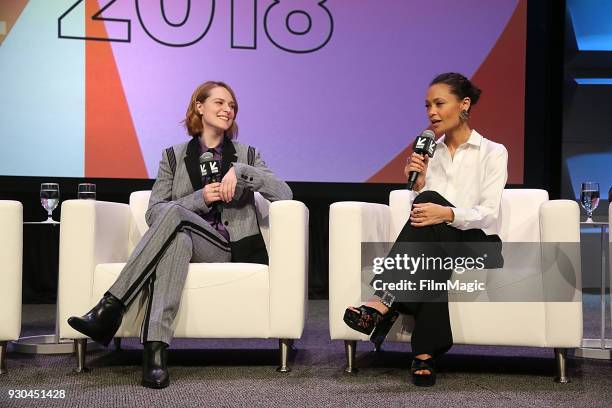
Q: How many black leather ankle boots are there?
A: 2